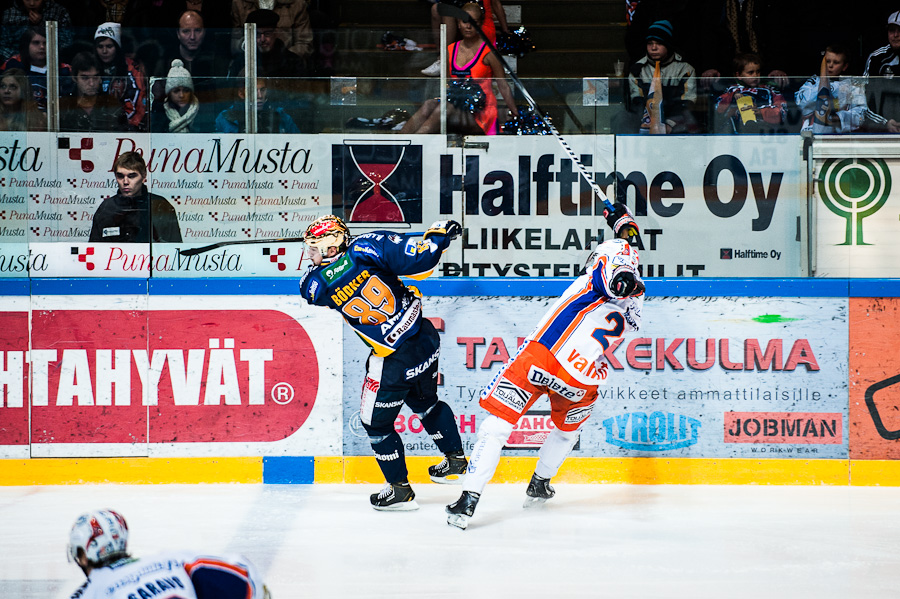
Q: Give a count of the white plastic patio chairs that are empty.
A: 0